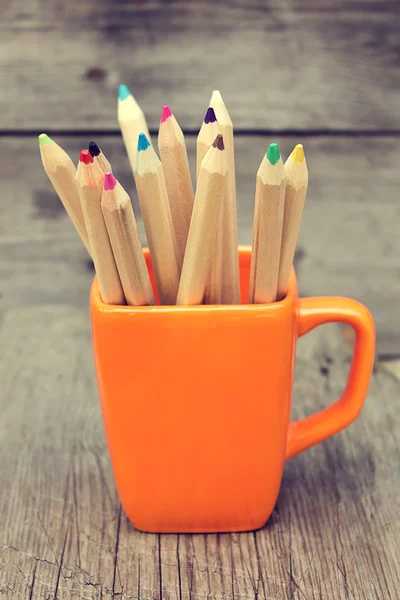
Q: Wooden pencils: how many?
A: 12